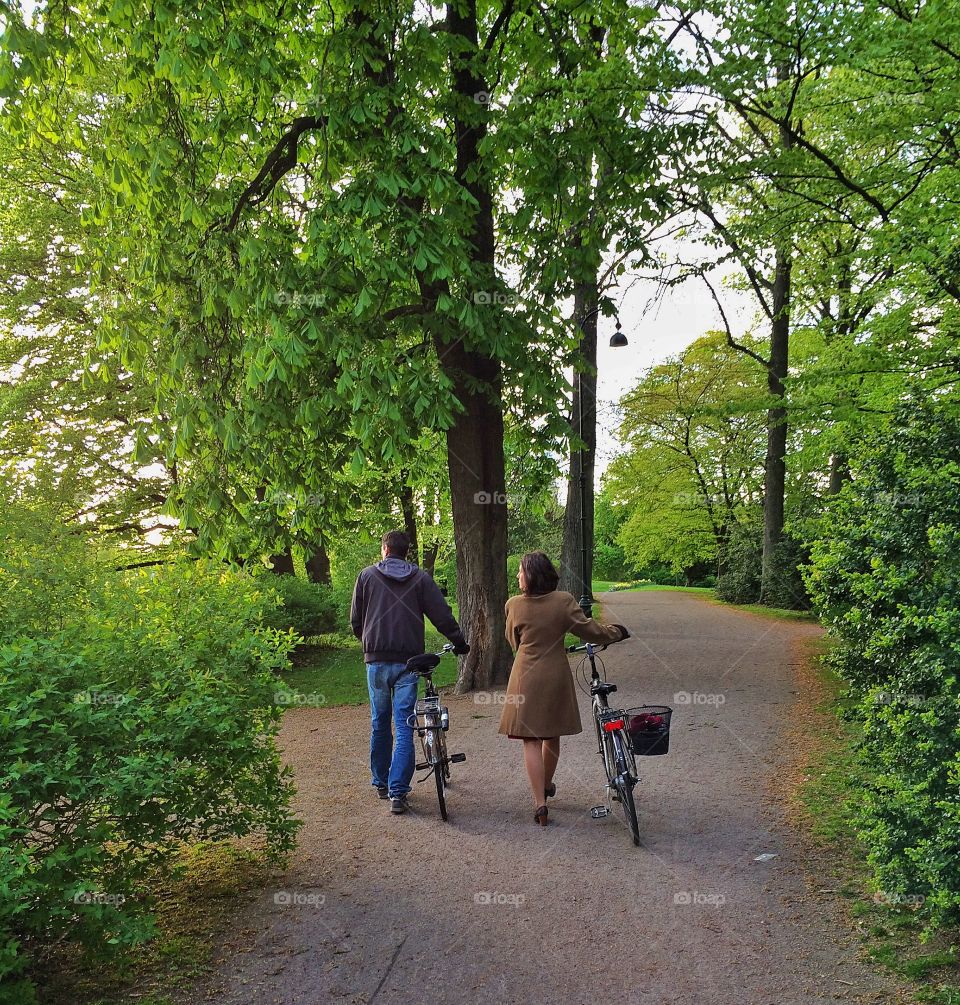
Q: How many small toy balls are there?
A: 0